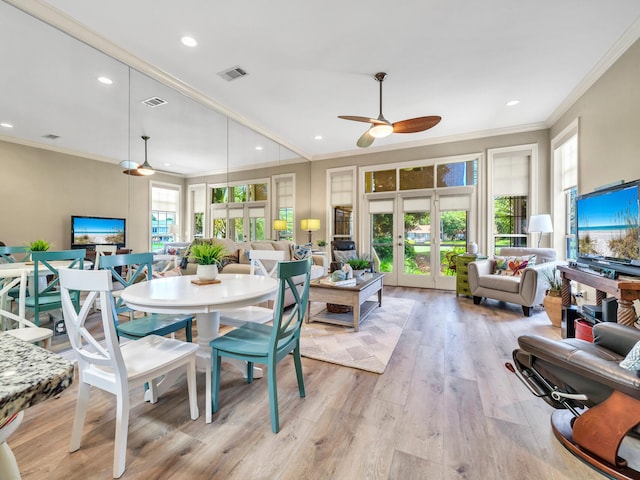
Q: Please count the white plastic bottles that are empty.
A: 0